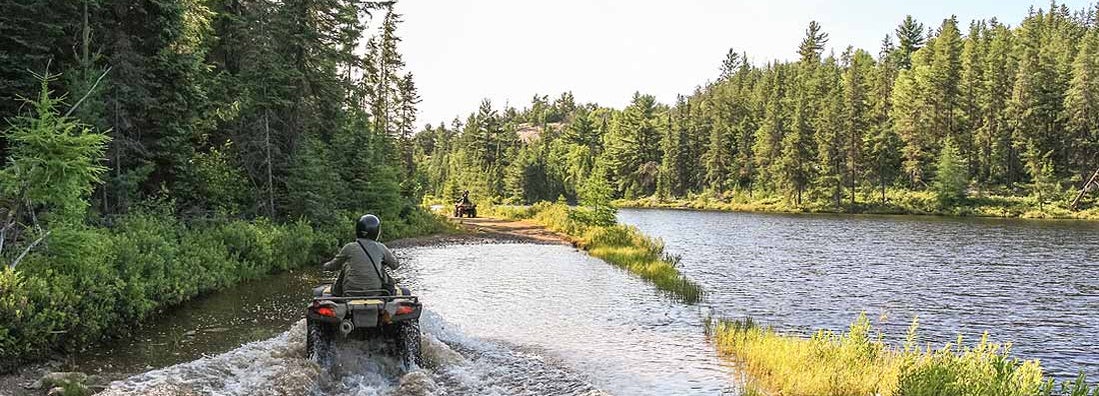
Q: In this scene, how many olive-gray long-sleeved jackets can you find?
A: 1